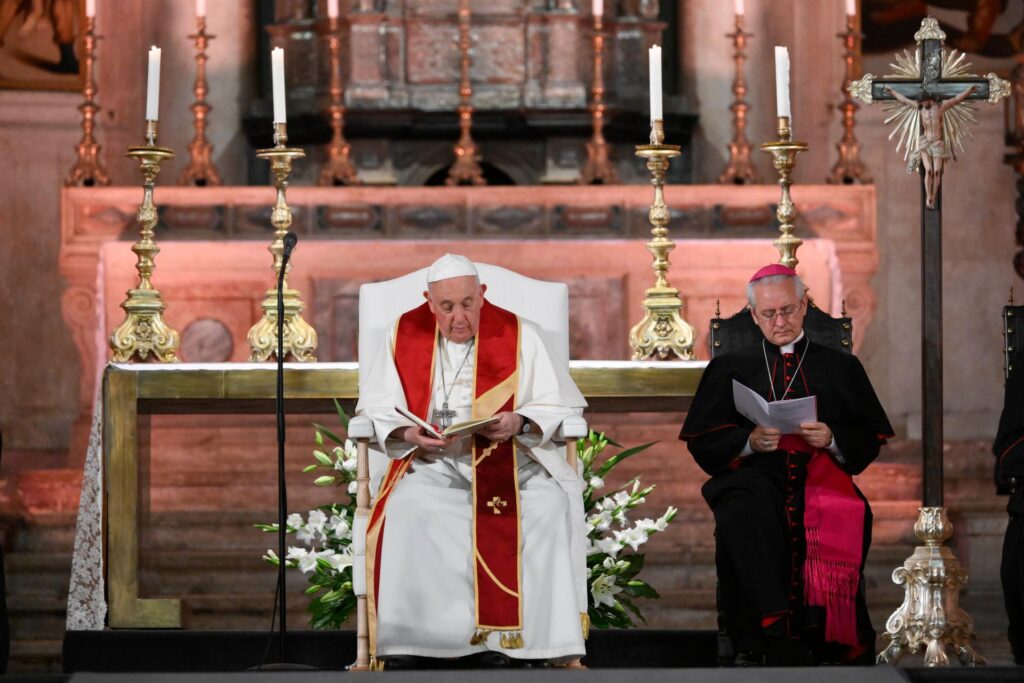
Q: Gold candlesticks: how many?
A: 4